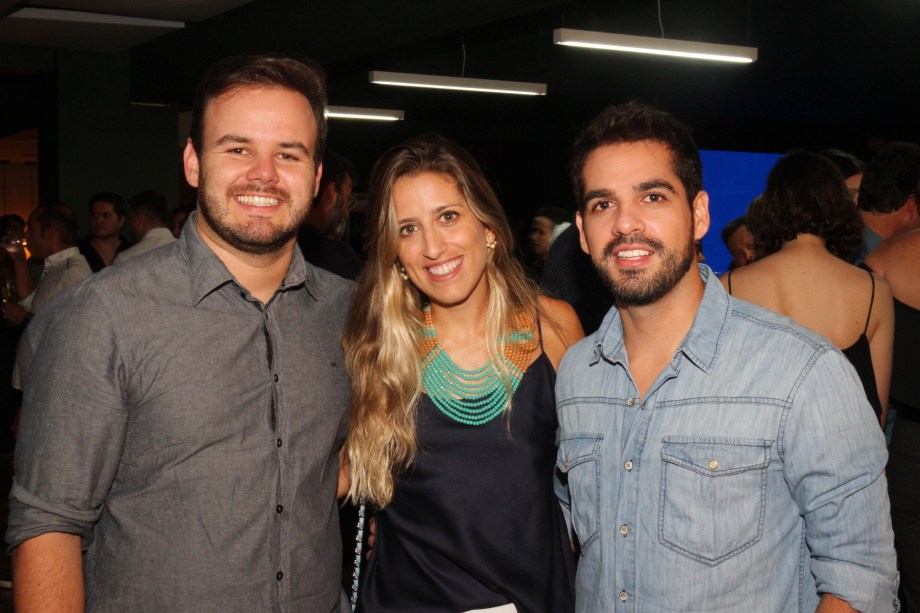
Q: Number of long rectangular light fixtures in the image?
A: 3